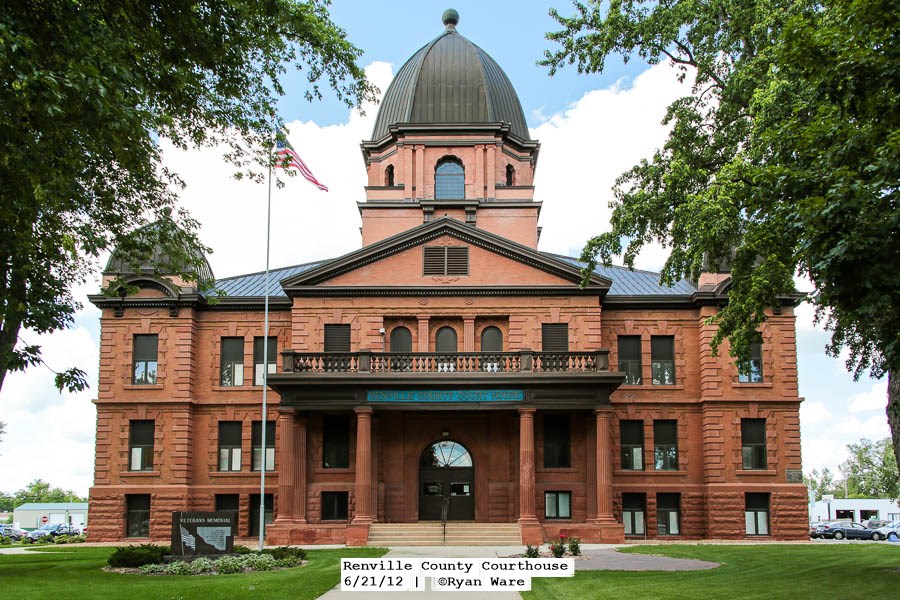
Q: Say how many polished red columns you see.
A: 4